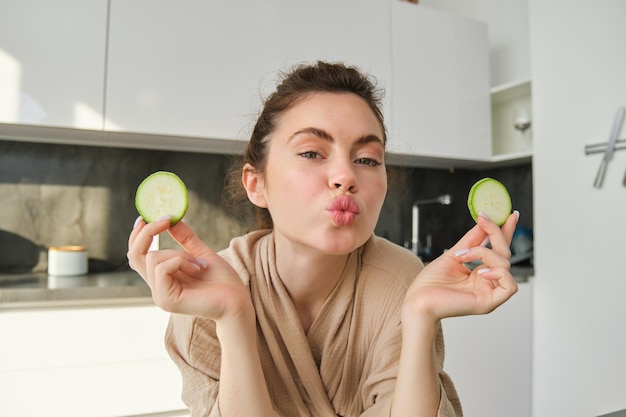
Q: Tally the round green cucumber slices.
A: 2